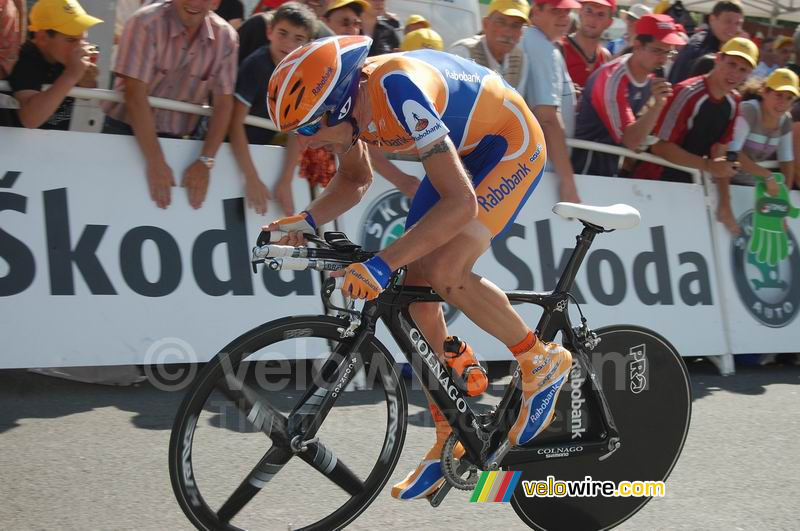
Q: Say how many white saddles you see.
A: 1